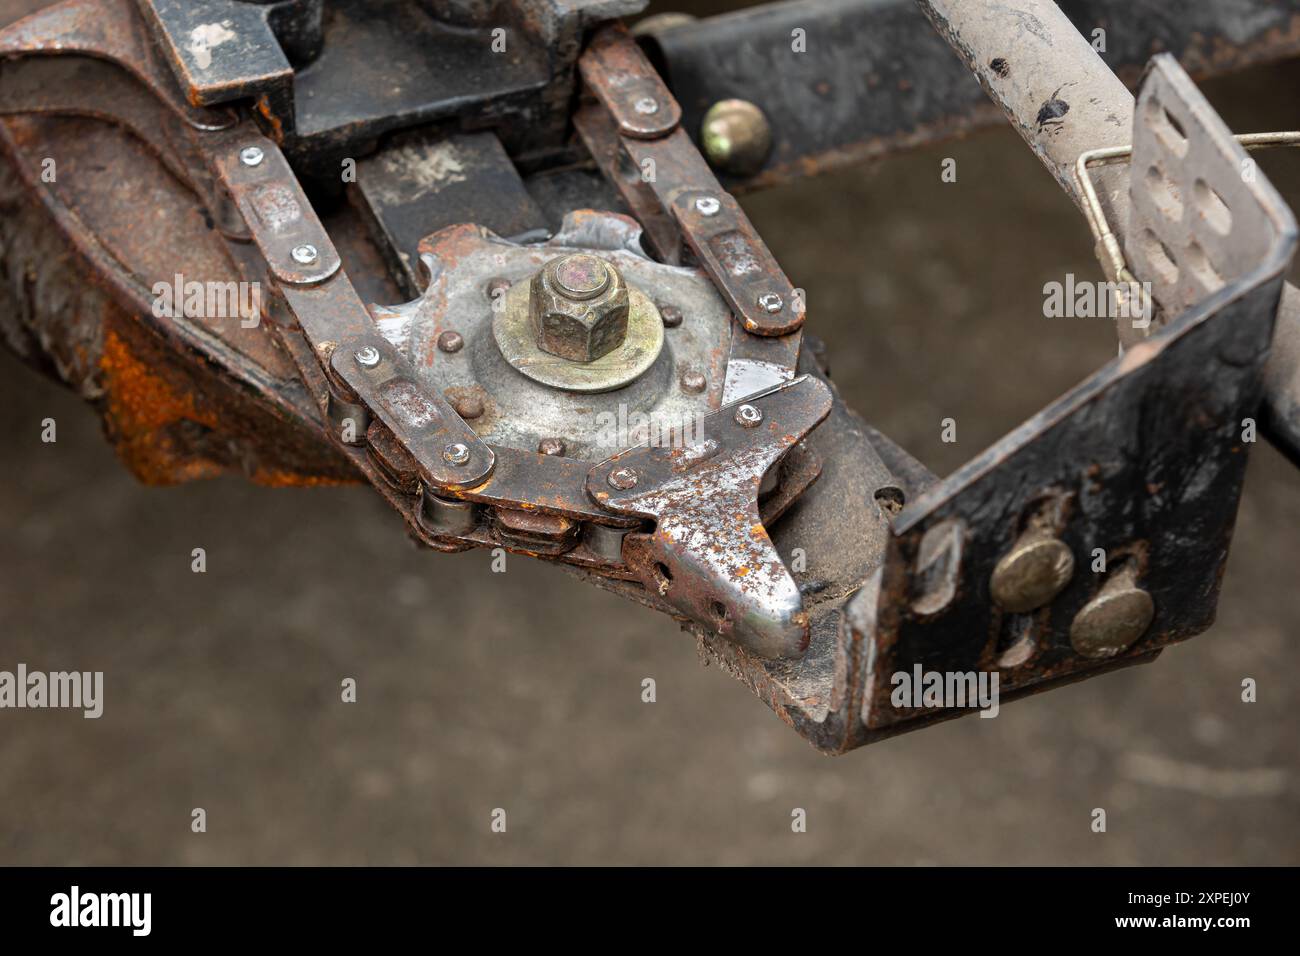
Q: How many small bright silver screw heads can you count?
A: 9